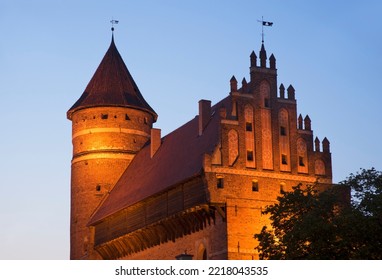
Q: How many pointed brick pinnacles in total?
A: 11